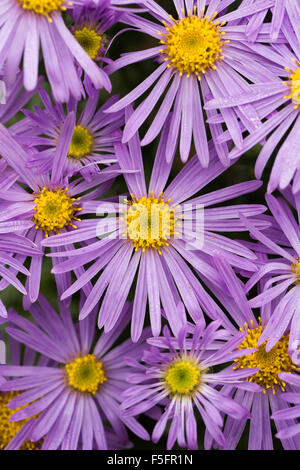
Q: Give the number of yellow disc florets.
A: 12